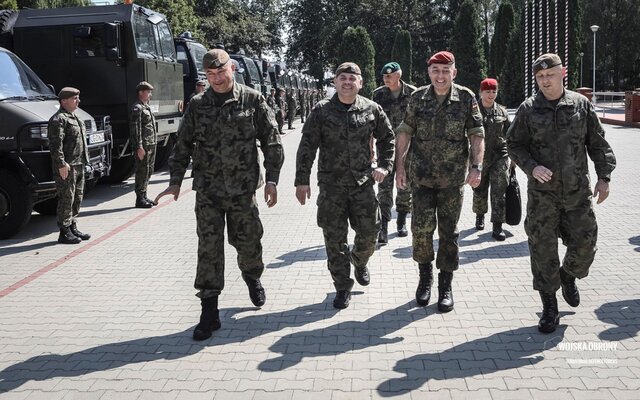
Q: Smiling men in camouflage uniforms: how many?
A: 3